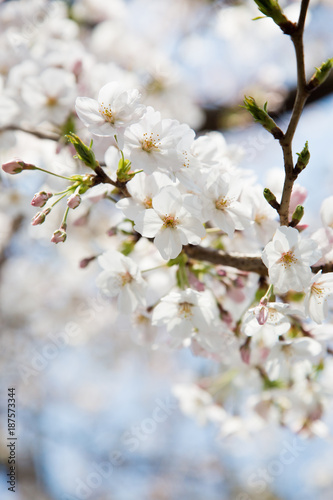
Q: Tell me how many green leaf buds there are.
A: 7